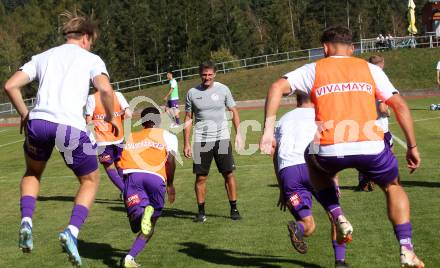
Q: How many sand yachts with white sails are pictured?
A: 0